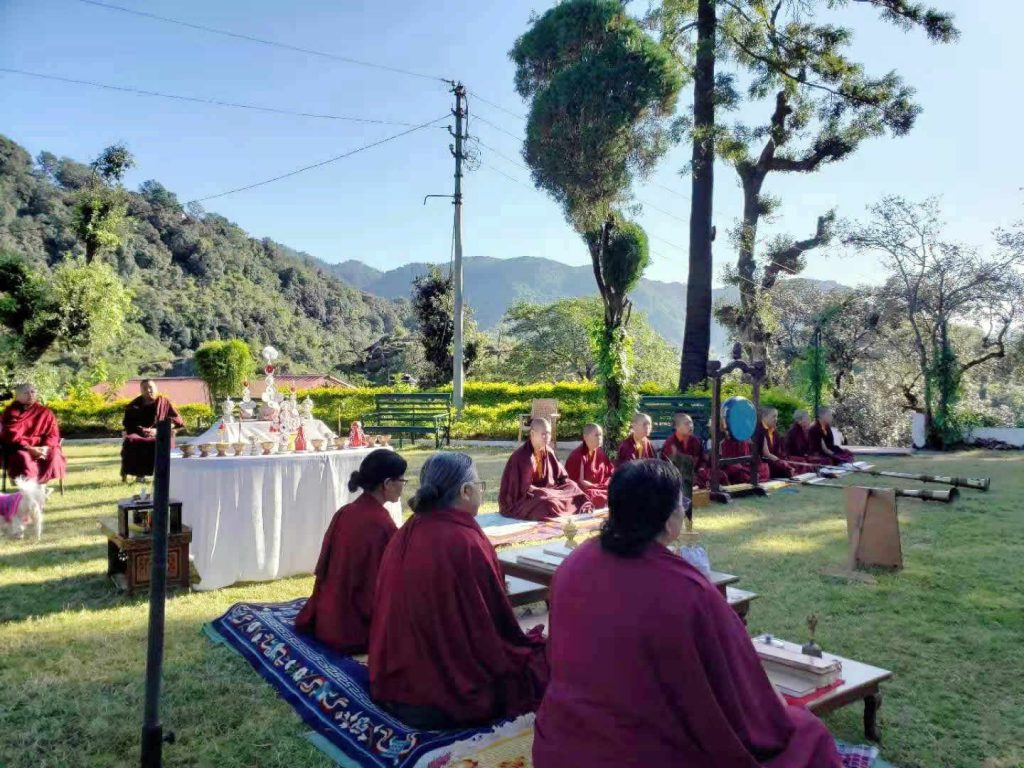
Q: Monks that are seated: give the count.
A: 13